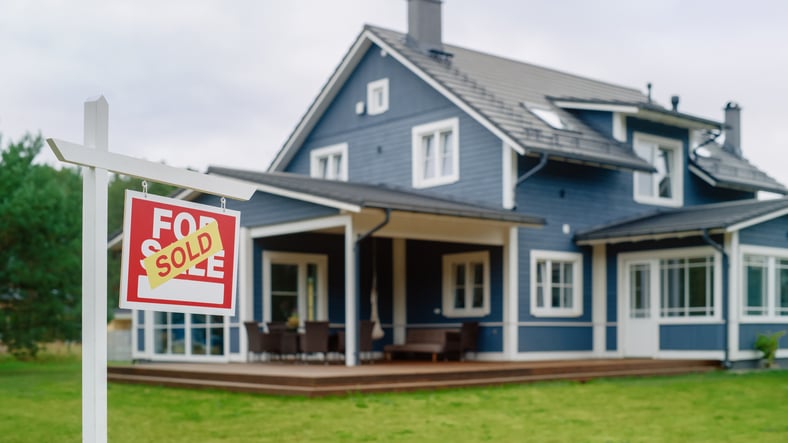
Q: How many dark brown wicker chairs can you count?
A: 5